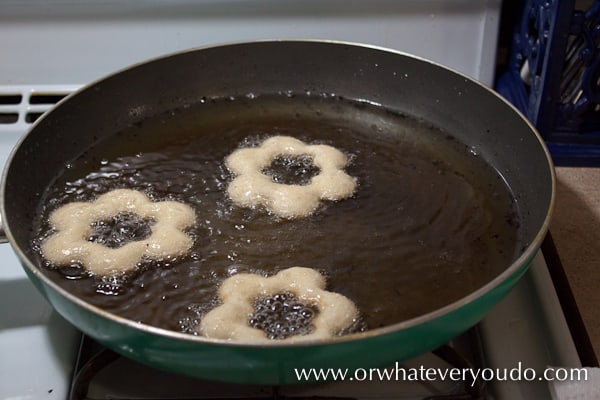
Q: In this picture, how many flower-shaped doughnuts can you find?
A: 3